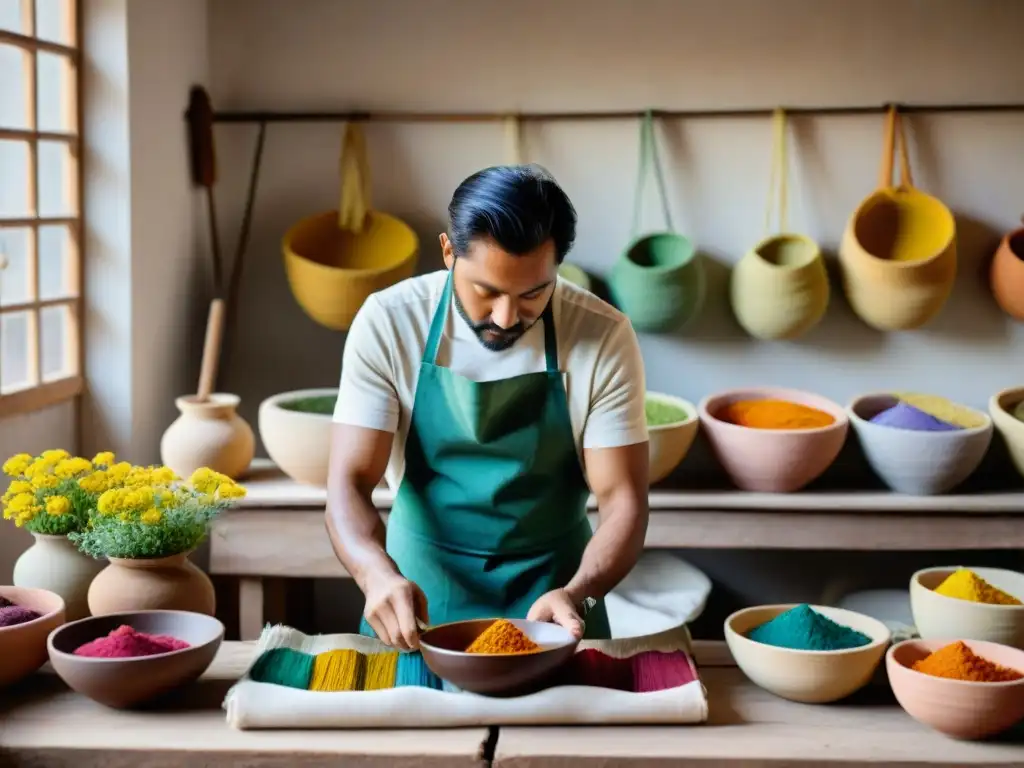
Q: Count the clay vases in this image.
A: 3